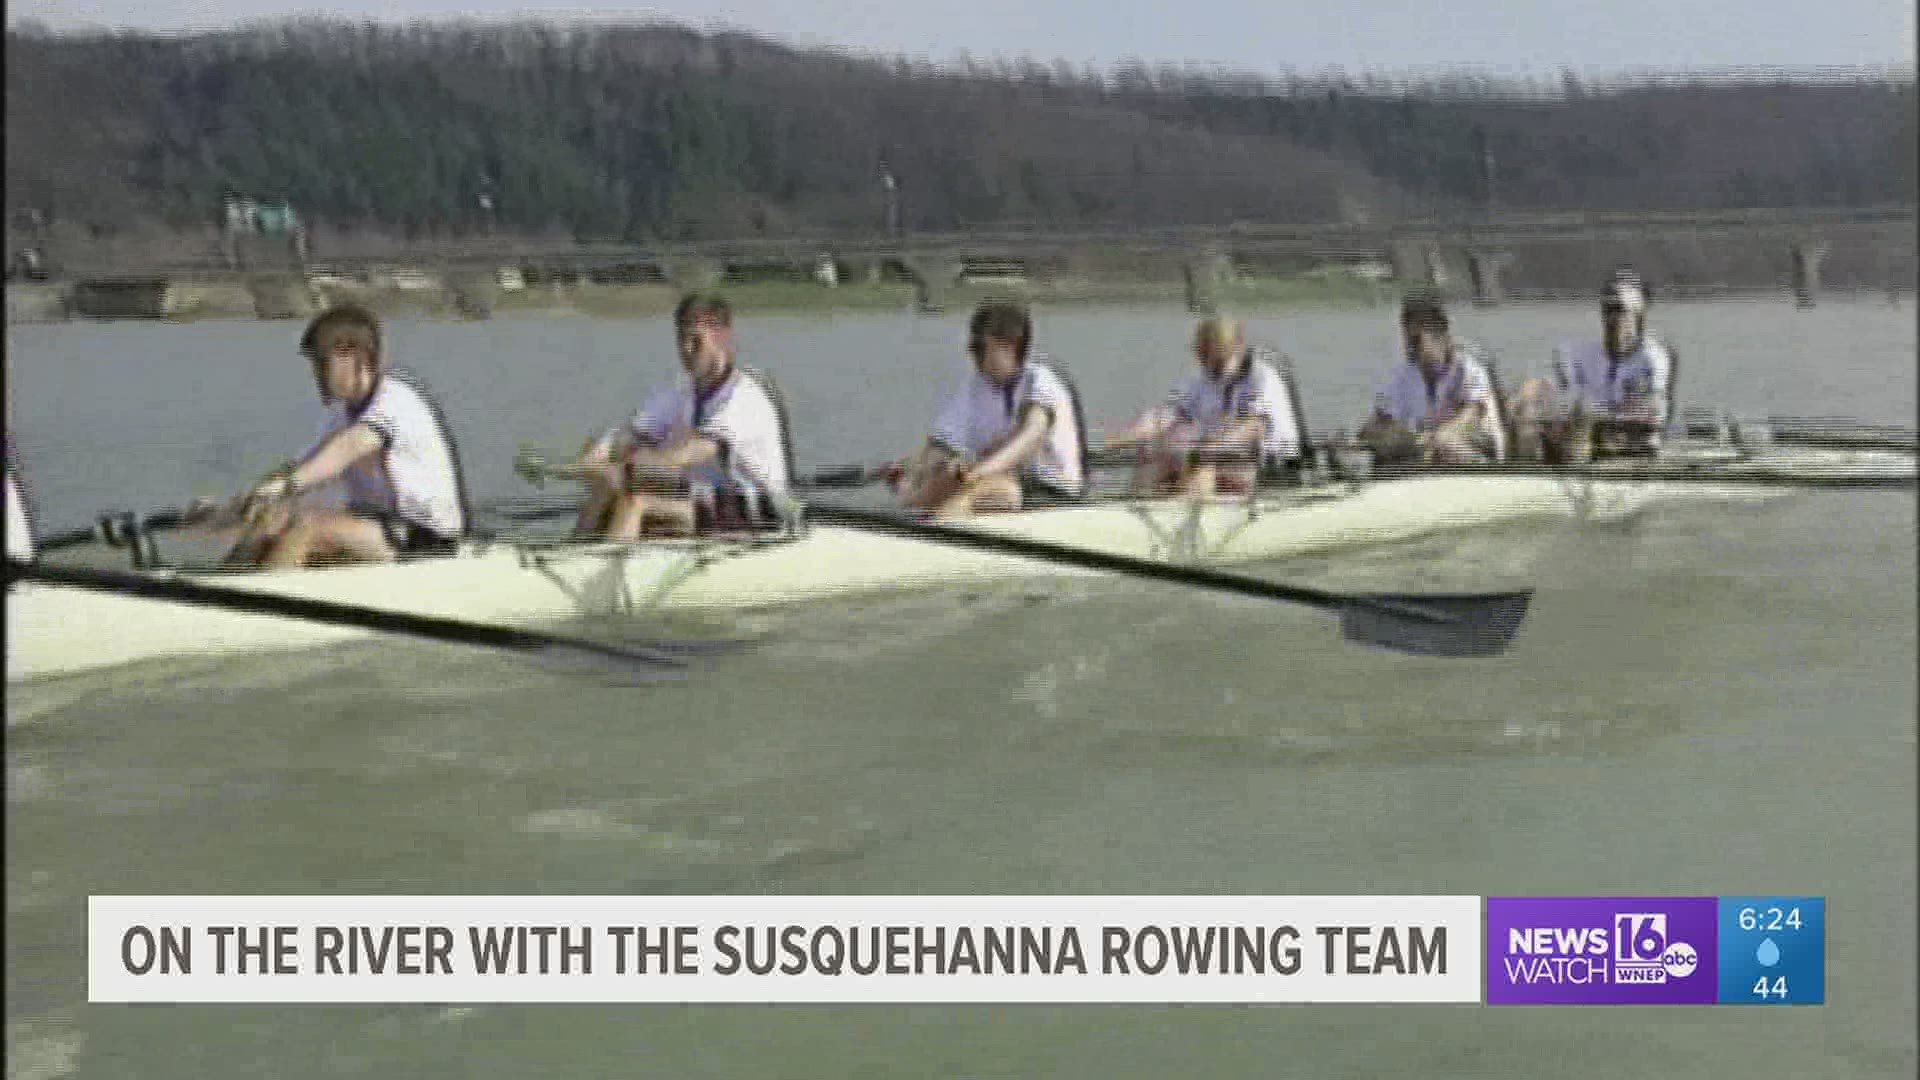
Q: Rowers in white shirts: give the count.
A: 6